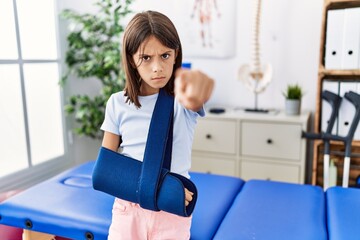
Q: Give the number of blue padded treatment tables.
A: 1